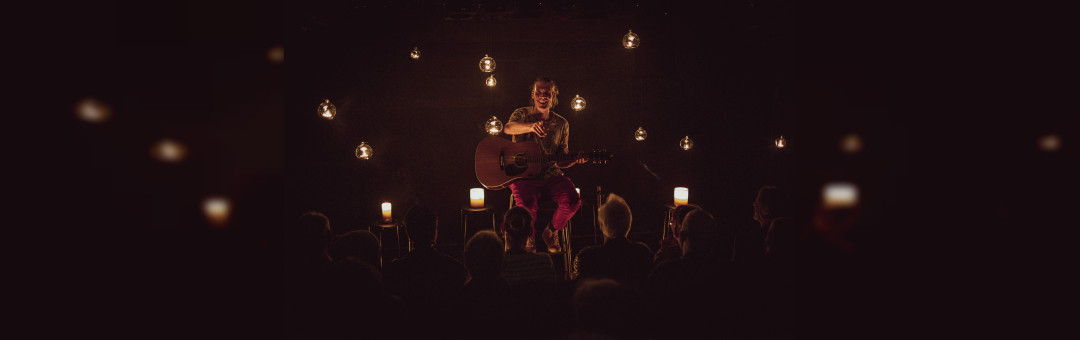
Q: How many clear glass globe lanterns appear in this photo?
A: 11